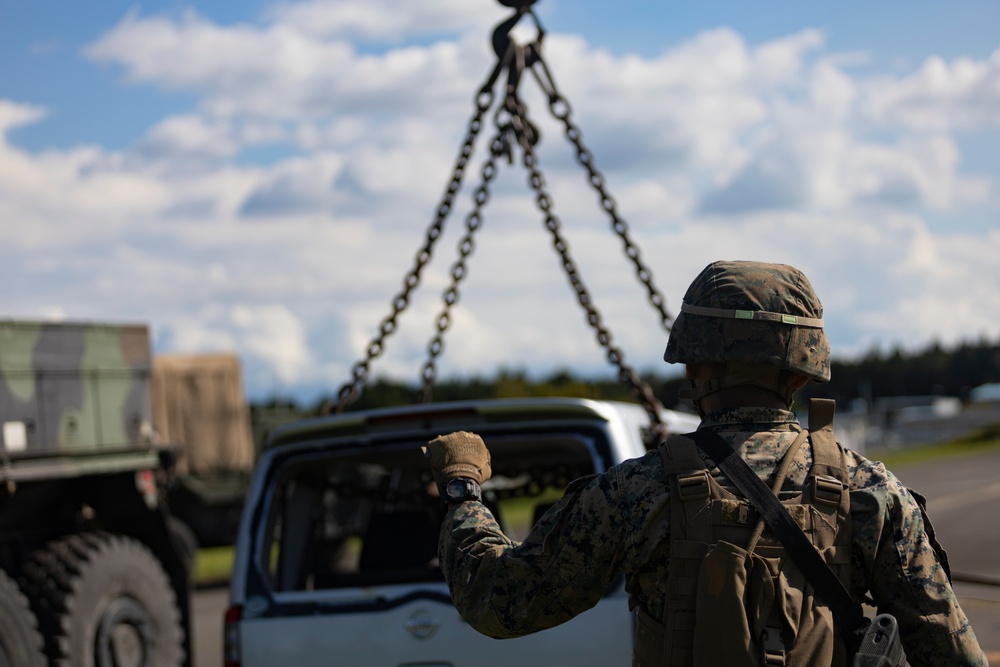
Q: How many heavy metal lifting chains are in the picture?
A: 4